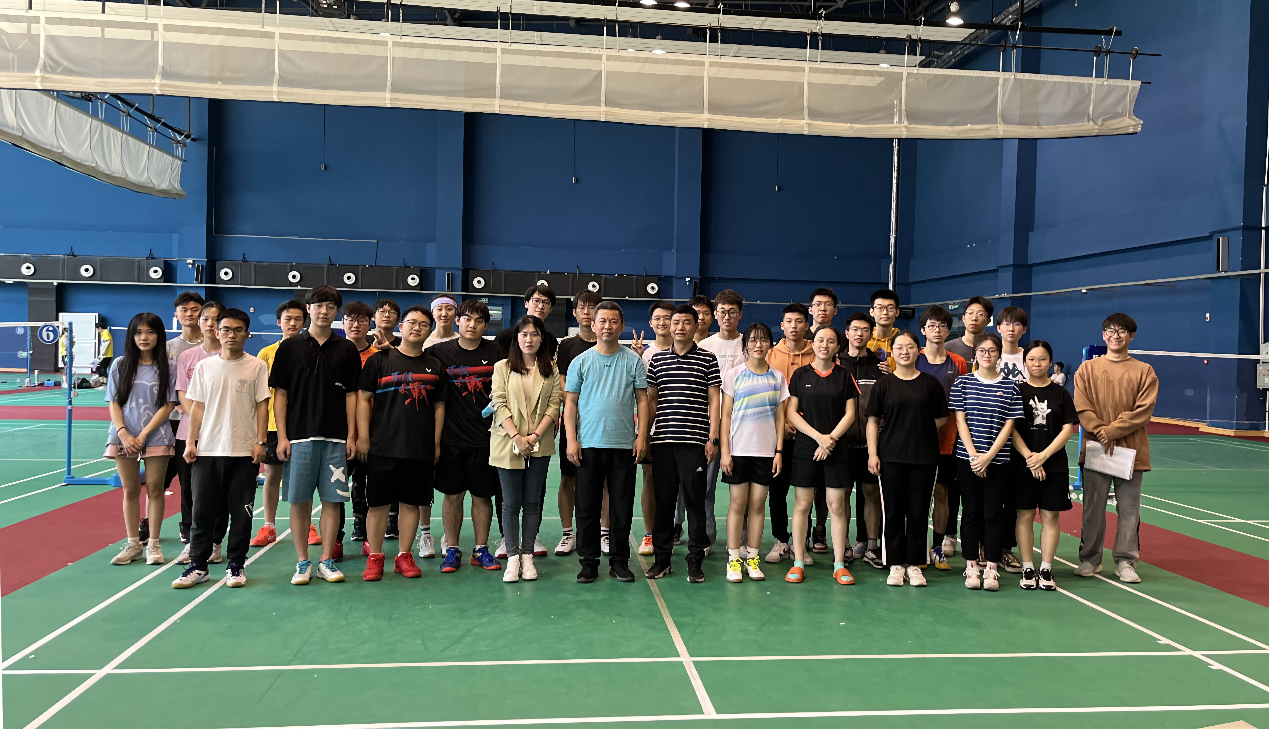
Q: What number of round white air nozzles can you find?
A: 11